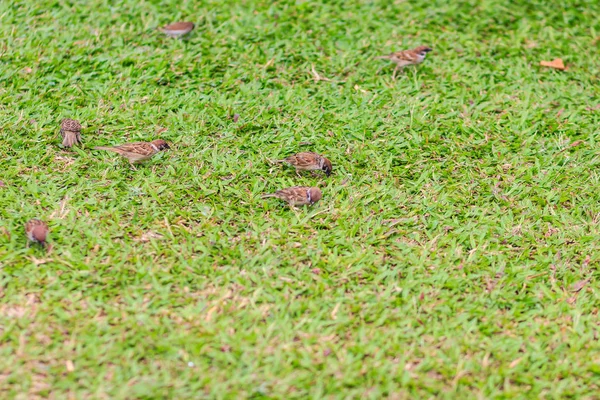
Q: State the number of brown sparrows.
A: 7